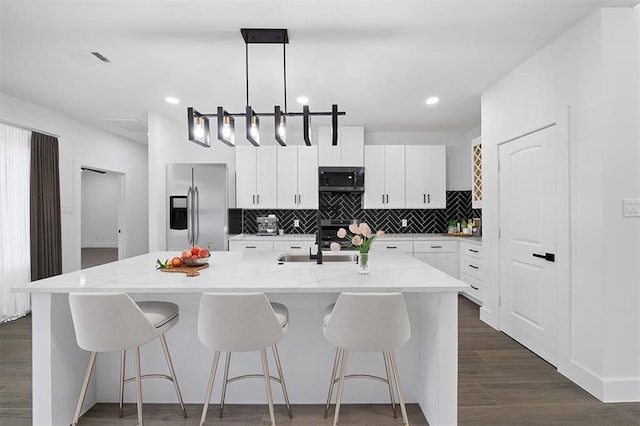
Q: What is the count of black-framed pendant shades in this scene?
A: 6